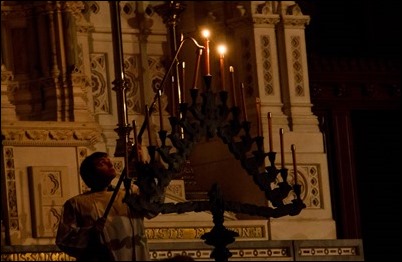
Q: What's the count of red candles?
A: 15